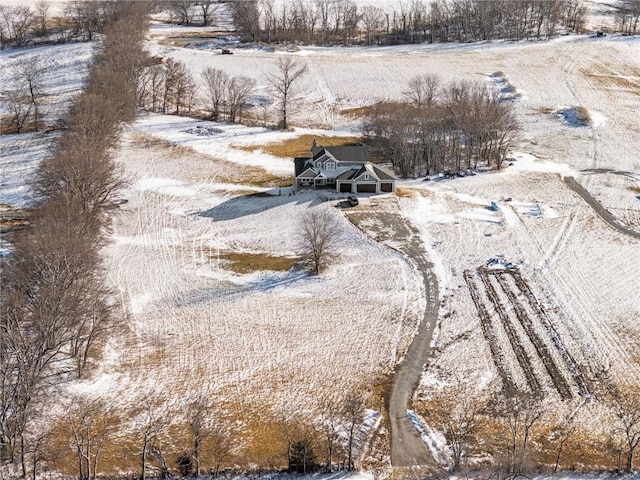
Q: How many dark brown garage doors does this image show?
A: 3